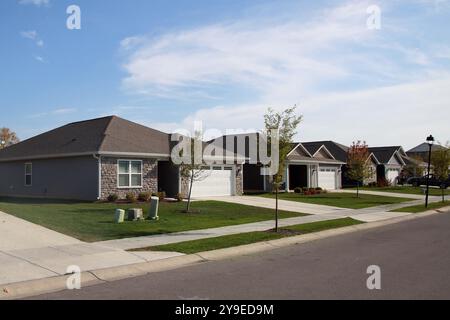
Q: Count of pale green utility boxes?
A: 3